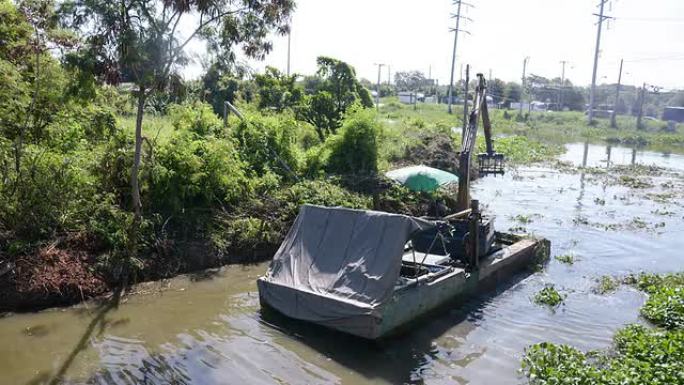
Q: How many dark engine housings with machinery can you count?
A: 1